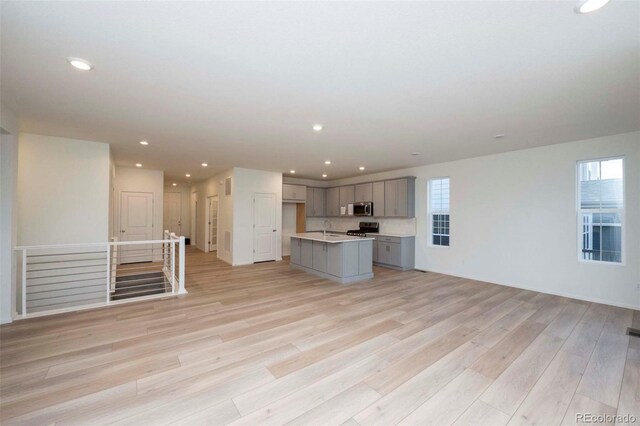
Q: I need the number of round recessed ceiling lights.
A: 12